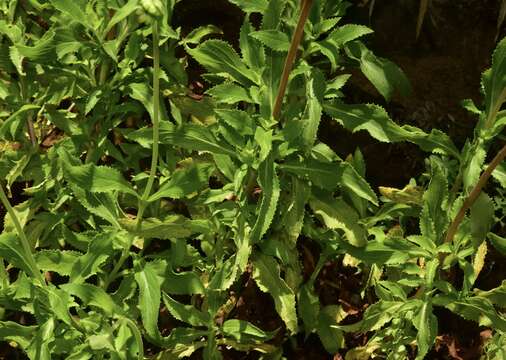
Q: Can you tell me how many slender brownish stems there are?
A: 2